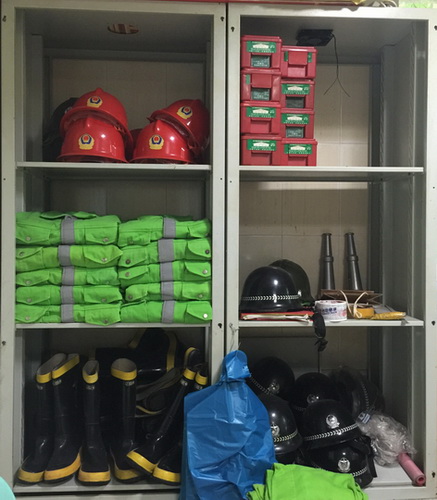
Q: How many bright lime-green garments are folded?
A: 10